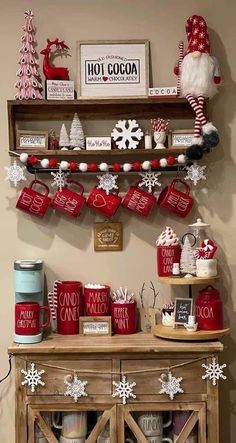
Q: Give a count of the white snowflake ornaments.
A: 11